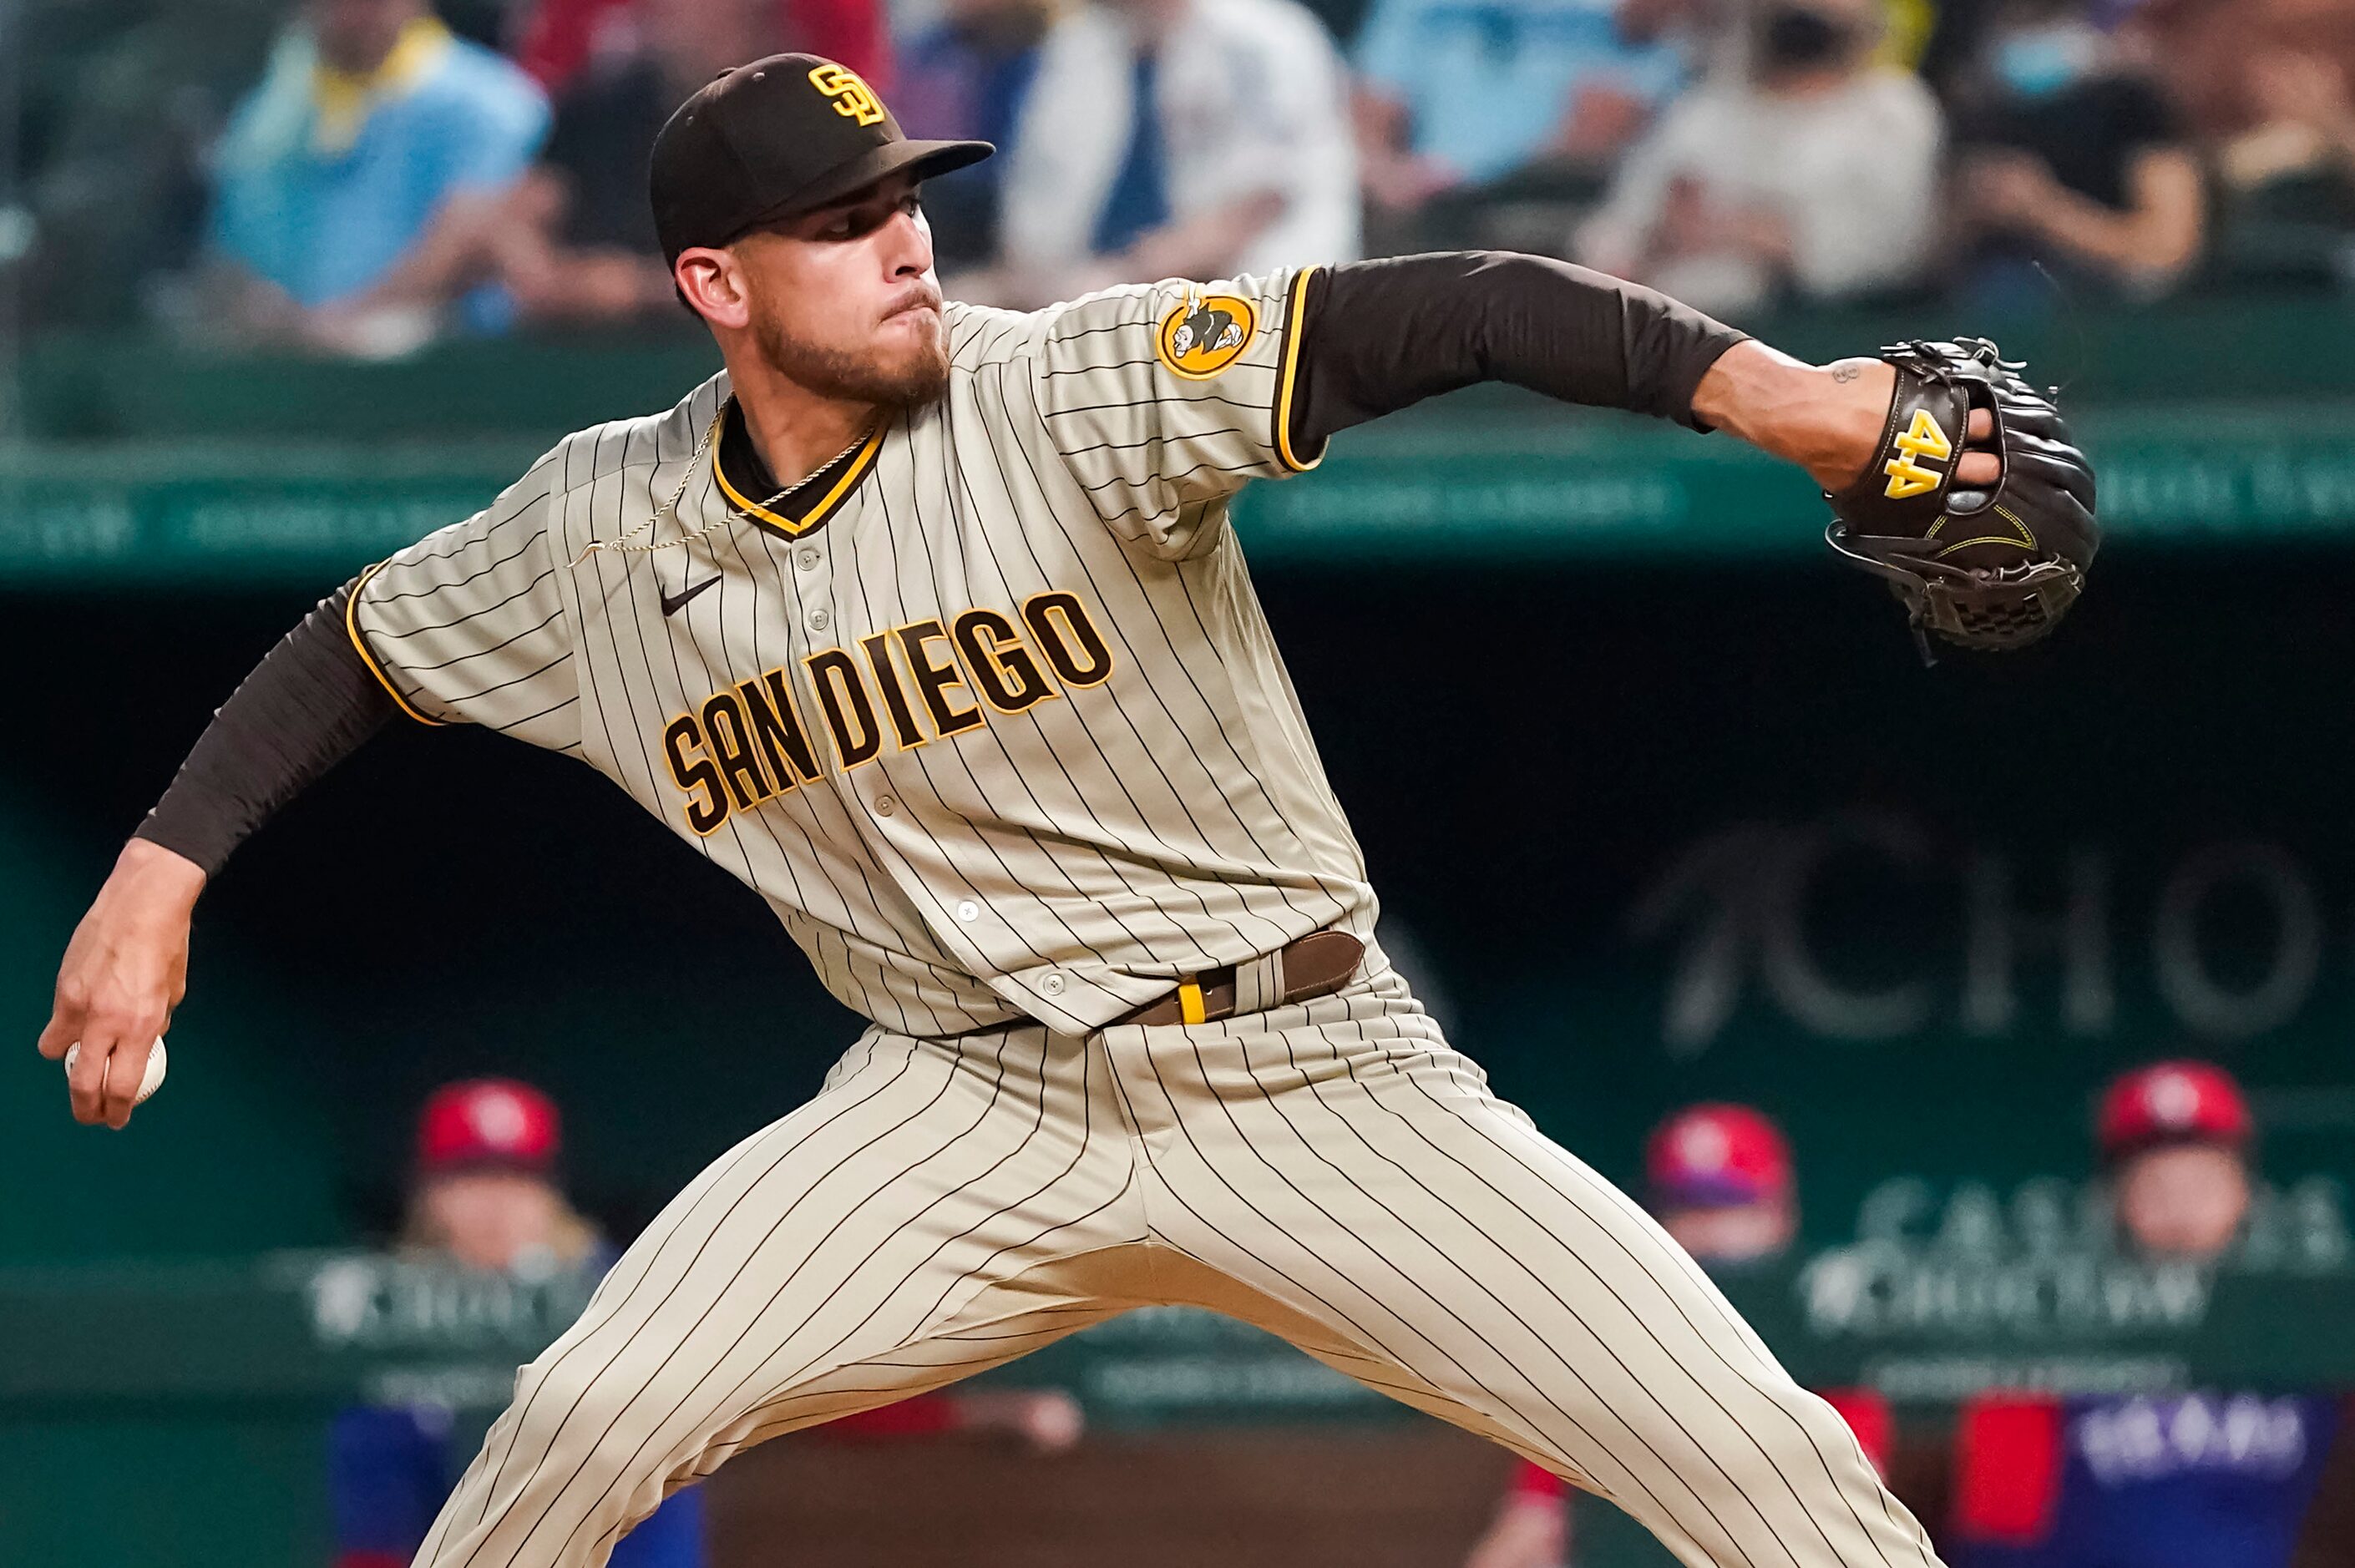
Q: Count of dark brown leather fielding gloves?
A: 1